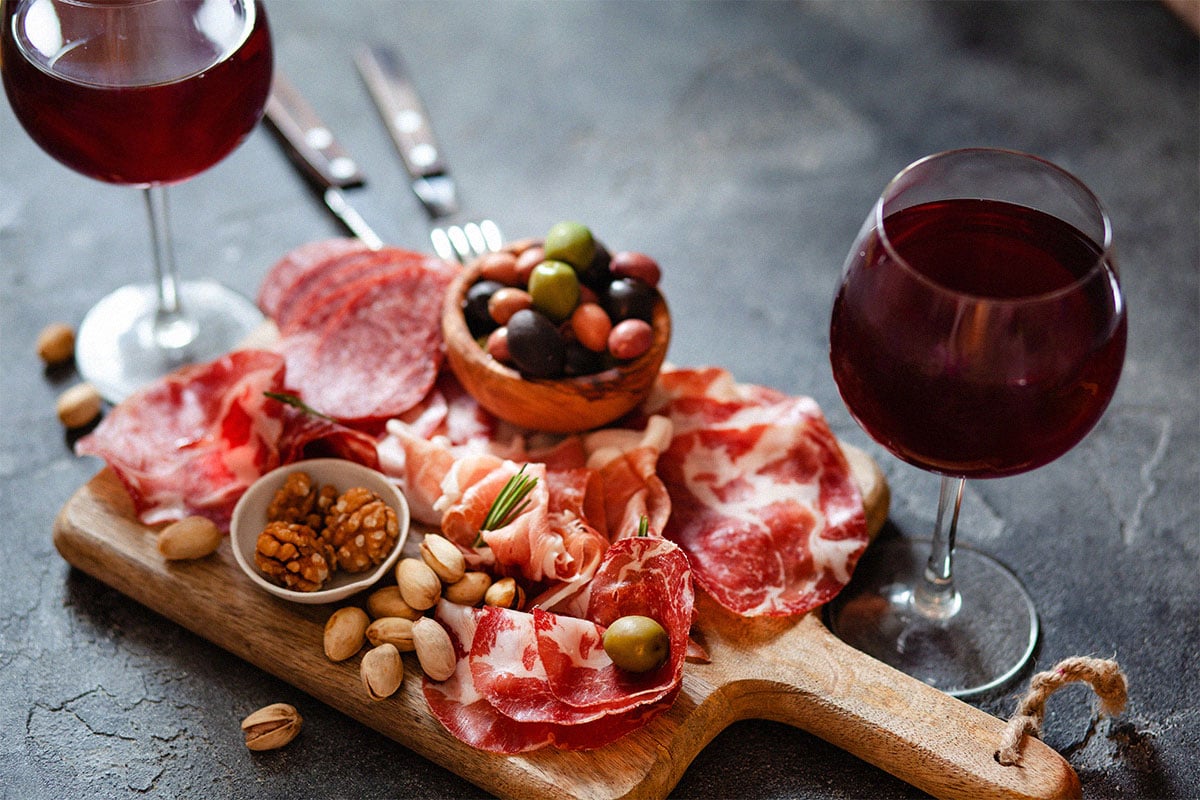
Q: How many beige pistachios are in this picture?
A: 13